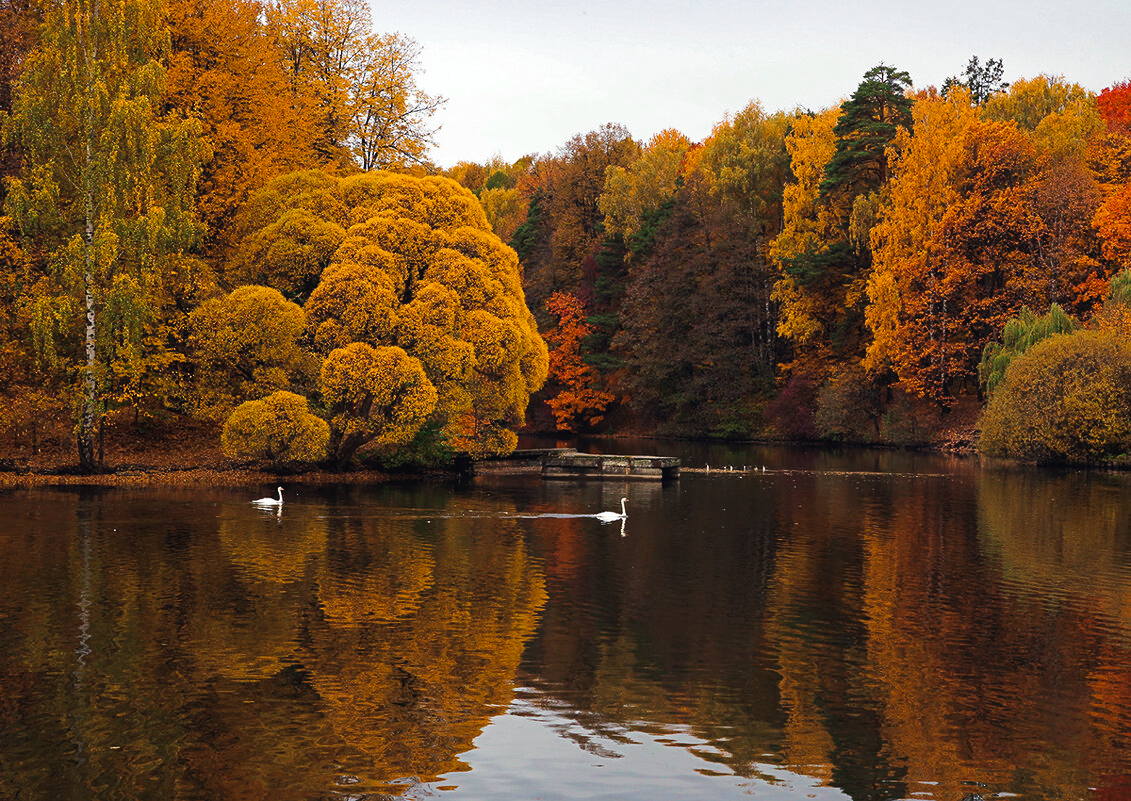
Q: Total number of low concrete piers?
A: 1